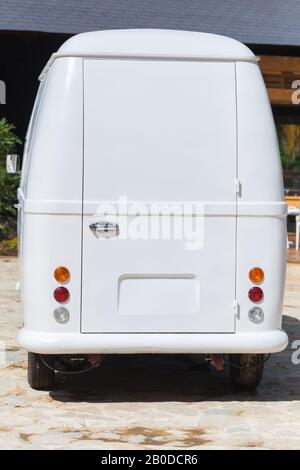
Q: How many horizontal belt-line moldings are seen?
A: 1